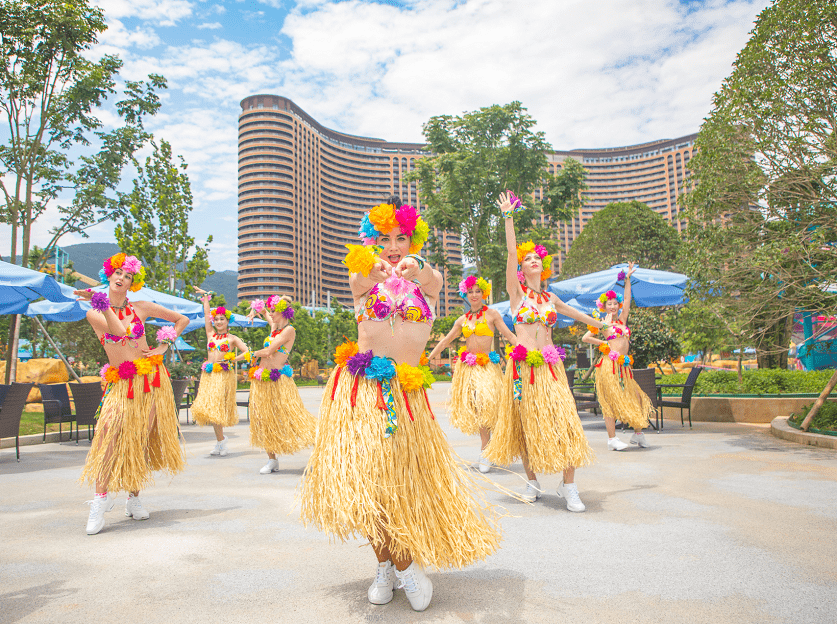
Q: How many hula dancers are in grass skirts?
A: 7